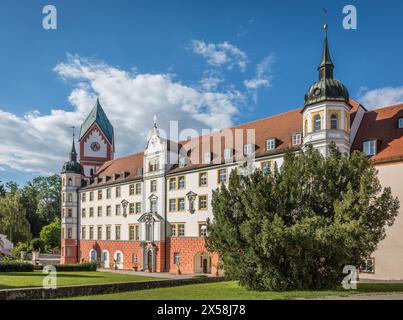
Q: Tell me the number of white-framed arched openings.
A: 3